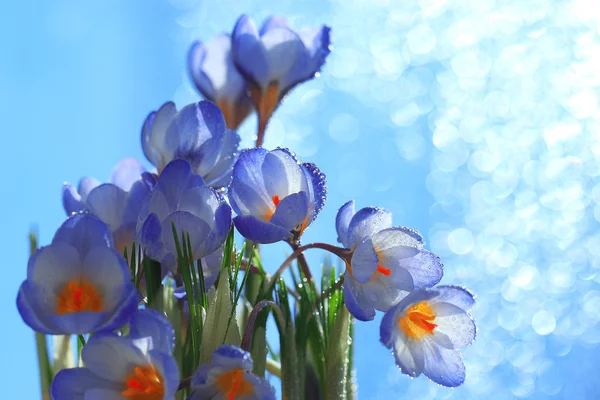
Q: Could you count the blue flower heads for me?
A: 11